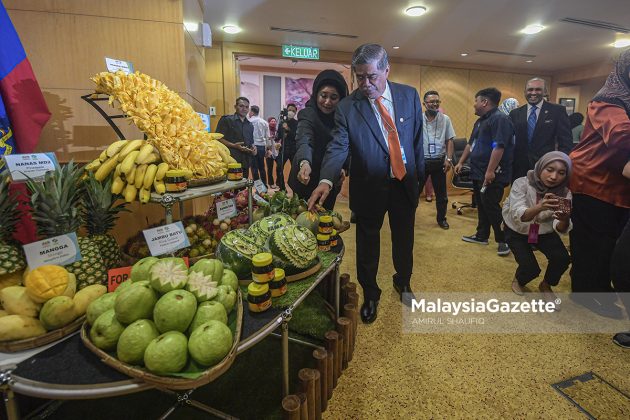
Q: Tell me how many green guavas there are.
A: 15